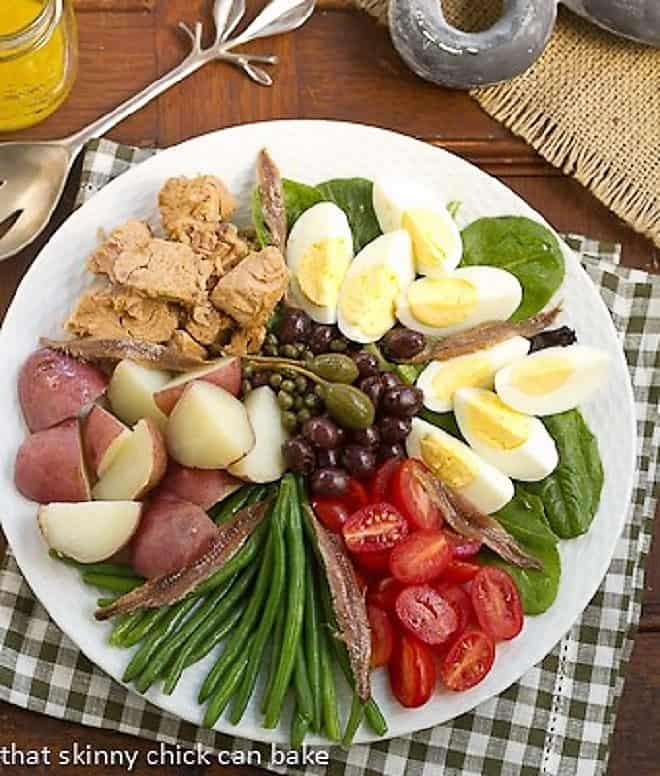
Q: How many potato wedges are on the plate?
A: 11